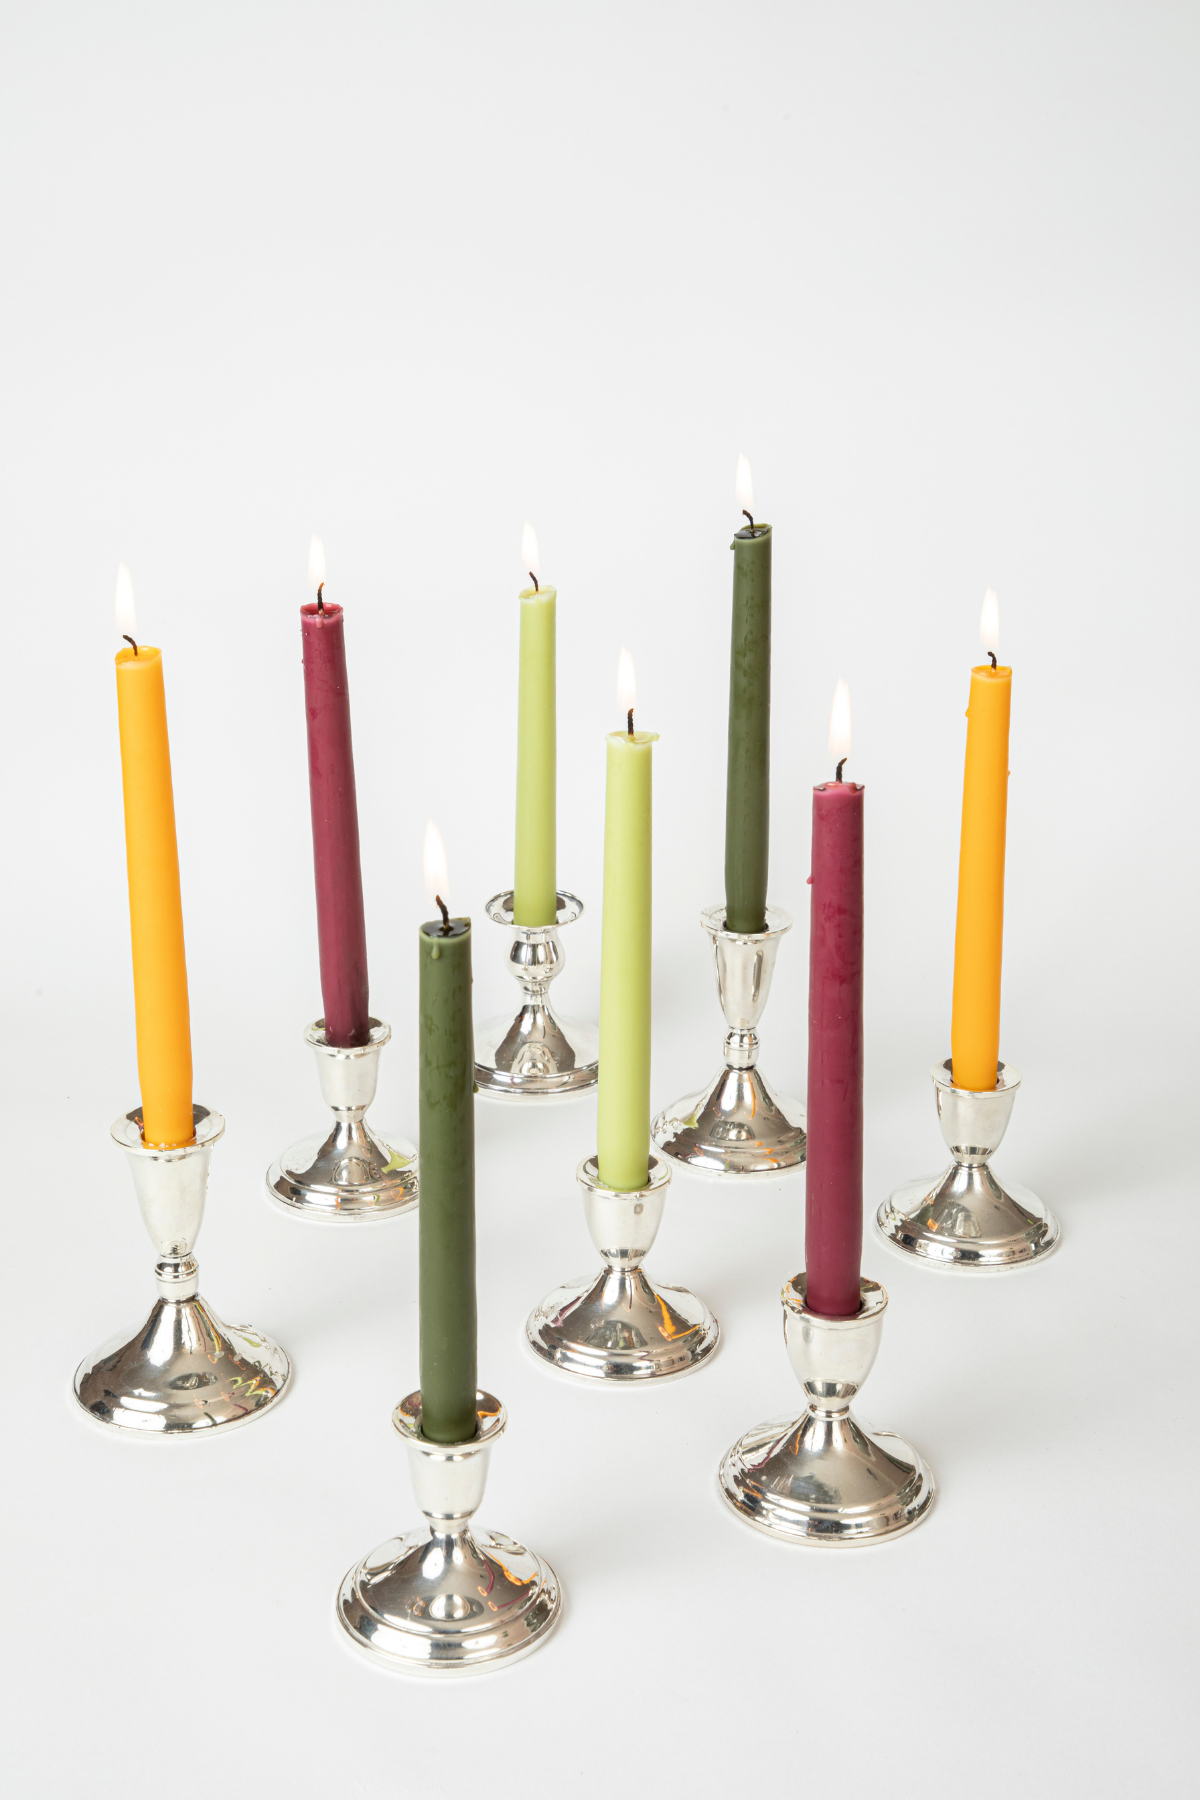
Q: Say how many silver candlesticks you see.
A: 8